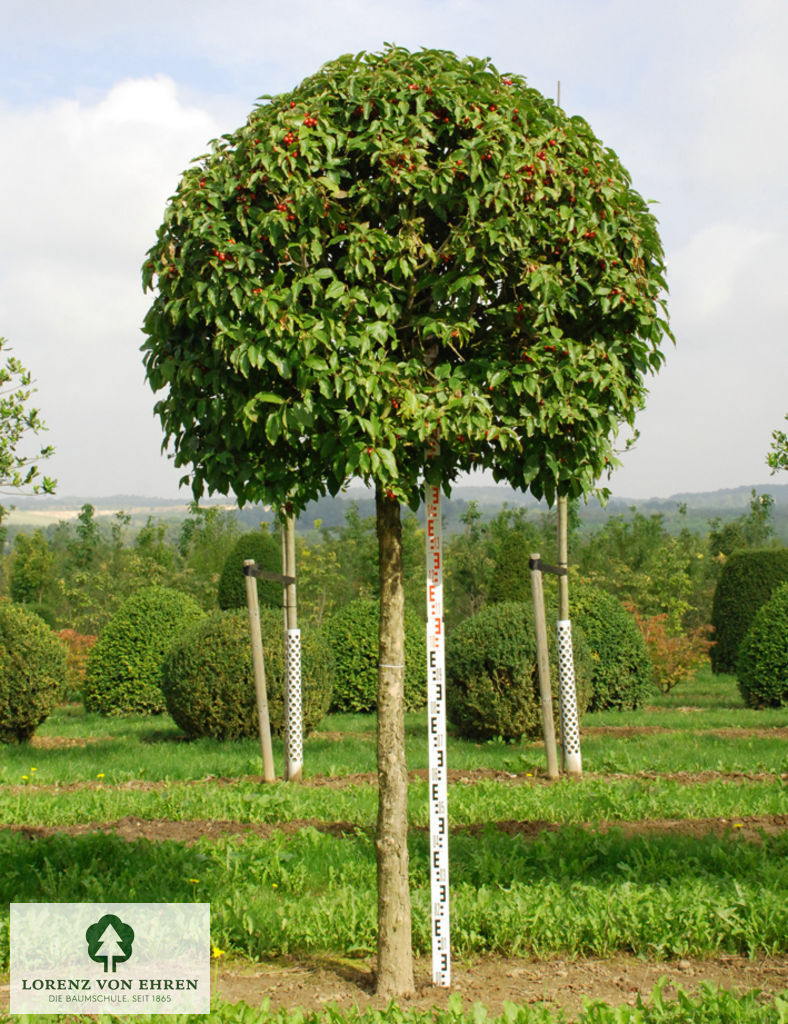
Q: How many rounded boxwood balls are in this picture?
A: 7